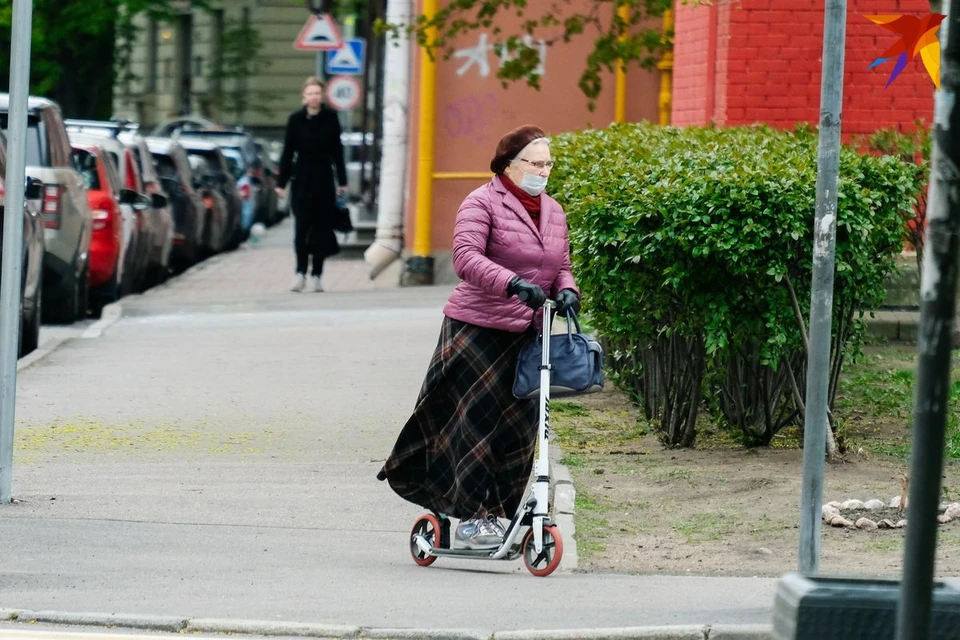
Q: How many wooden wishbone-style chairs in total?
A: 0